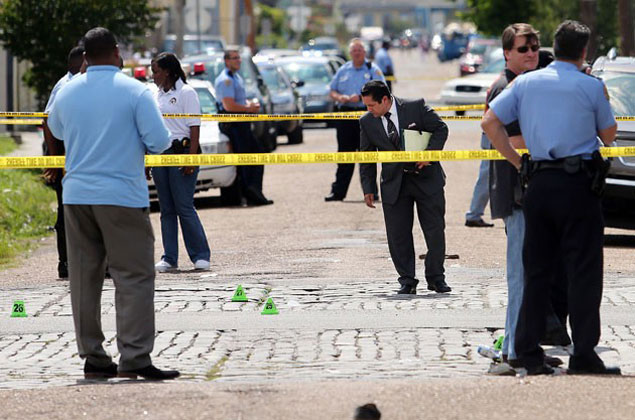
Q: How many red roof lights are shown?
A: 2